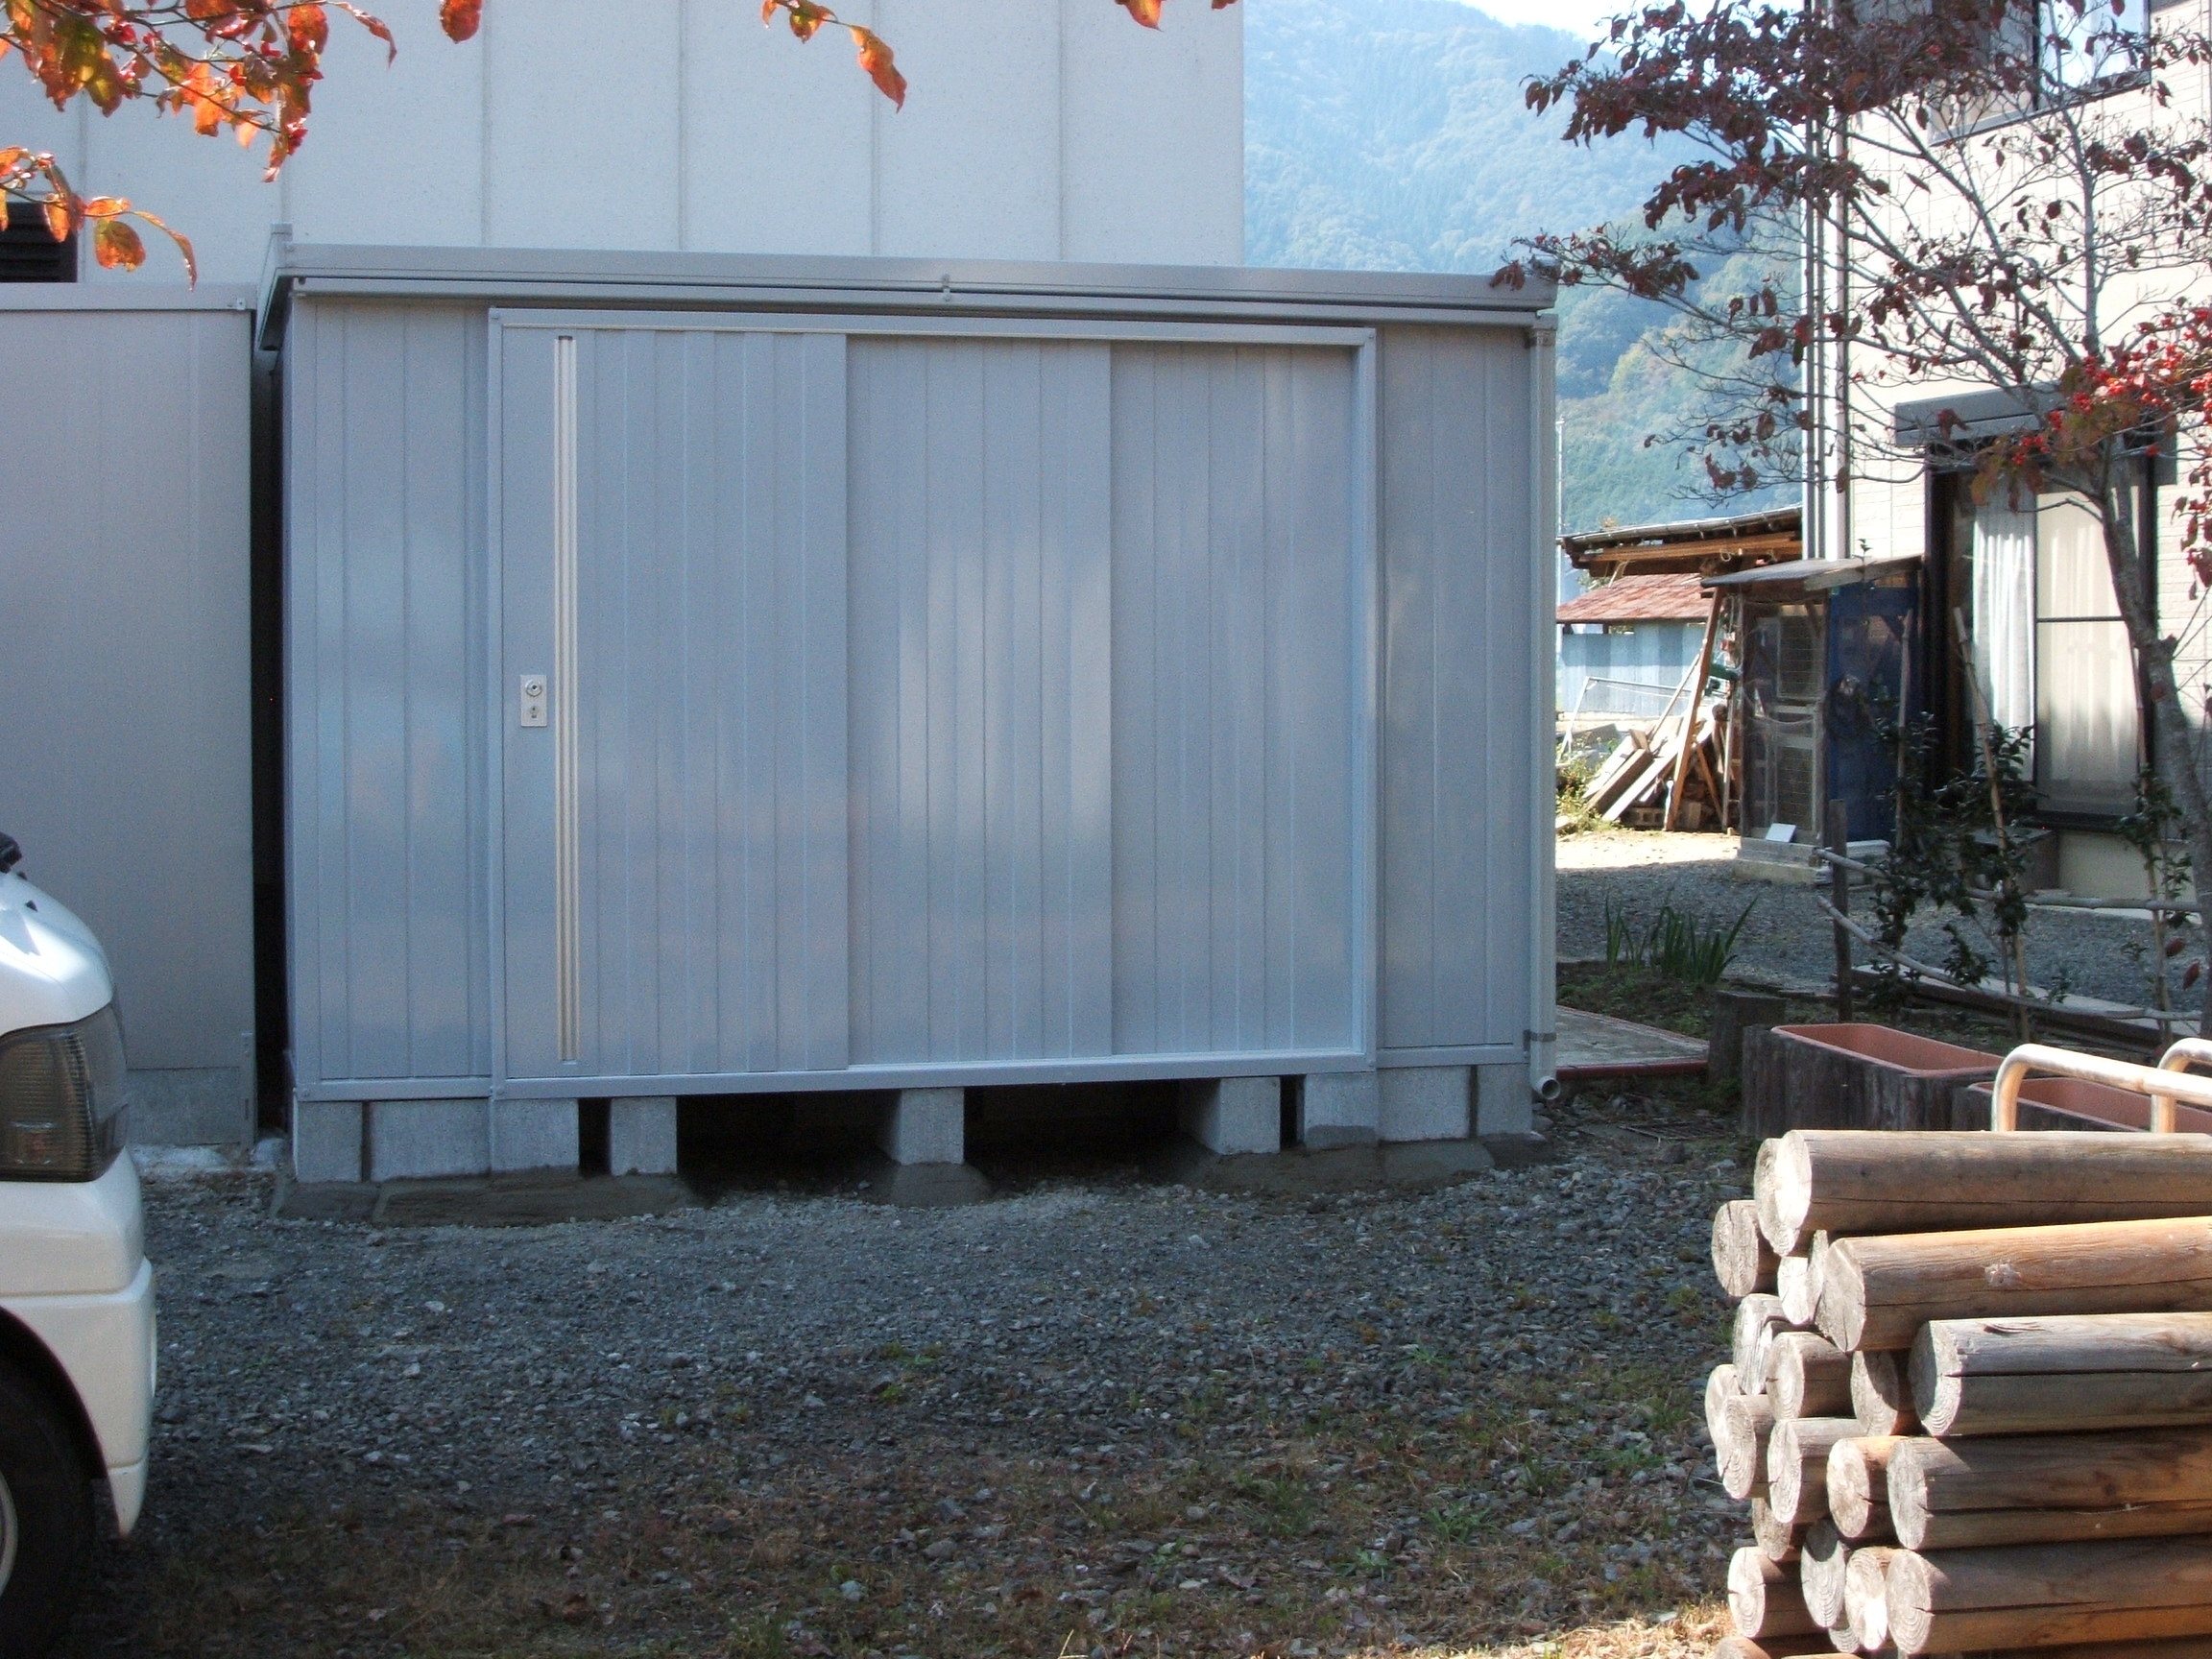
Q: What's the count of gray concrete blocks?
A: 9